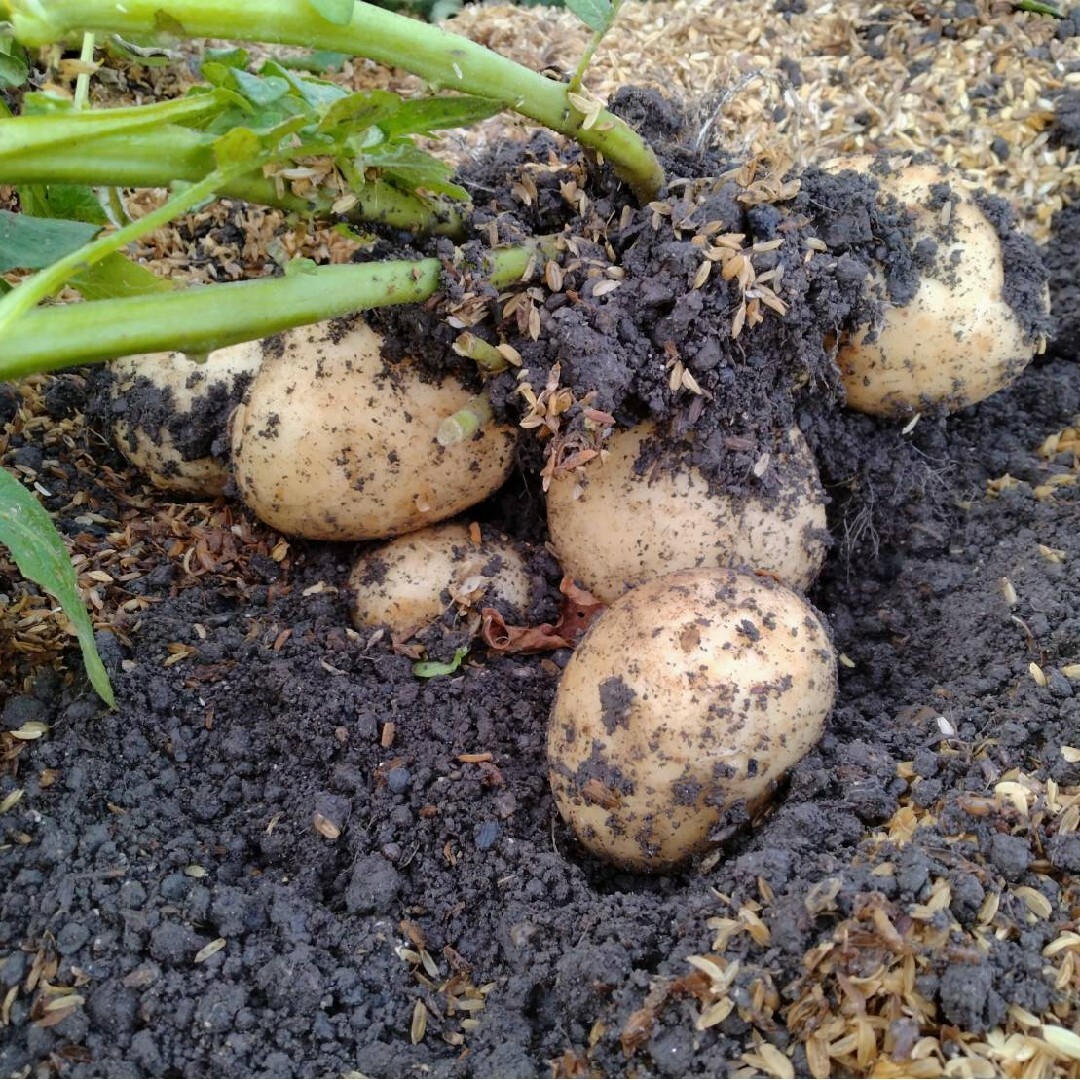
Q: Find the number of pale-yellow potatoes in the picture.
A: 6